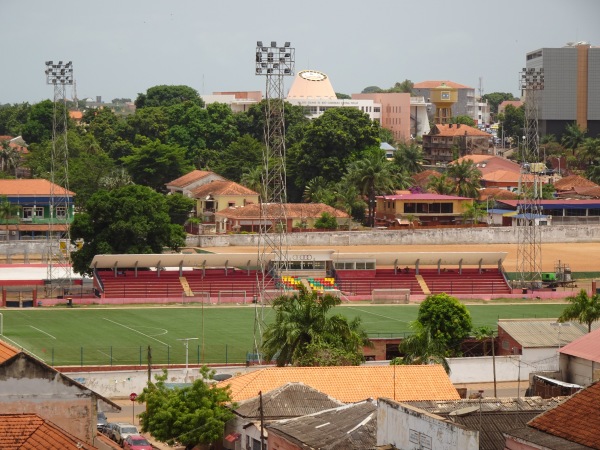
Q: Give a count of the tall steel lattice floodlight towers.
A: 3